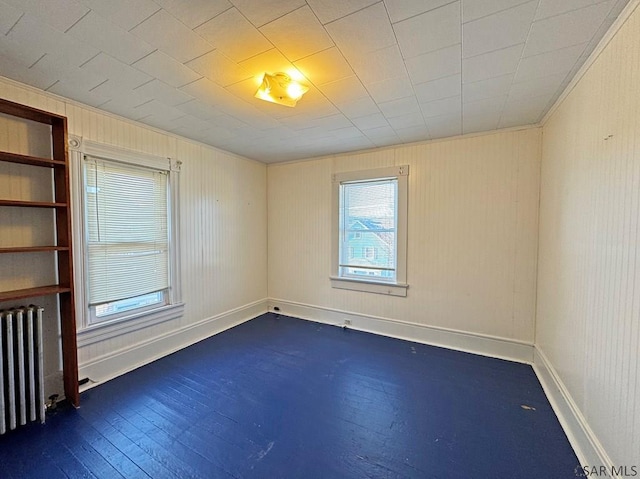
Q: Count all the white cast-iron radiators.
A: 1